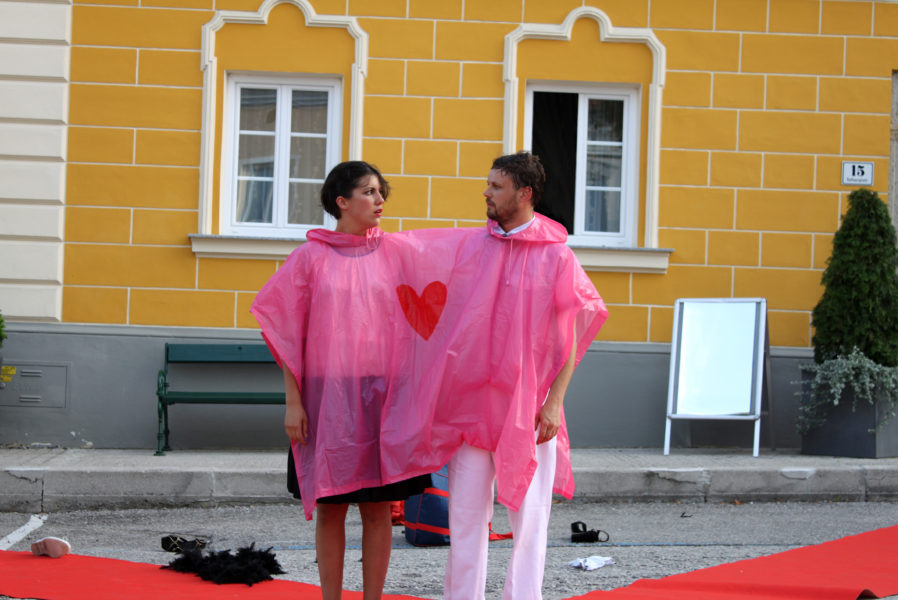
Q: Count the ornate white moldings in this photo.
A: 2